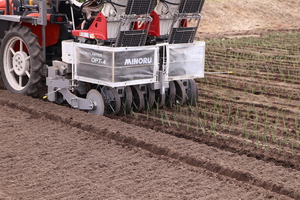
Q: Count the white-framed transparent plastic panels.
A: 2